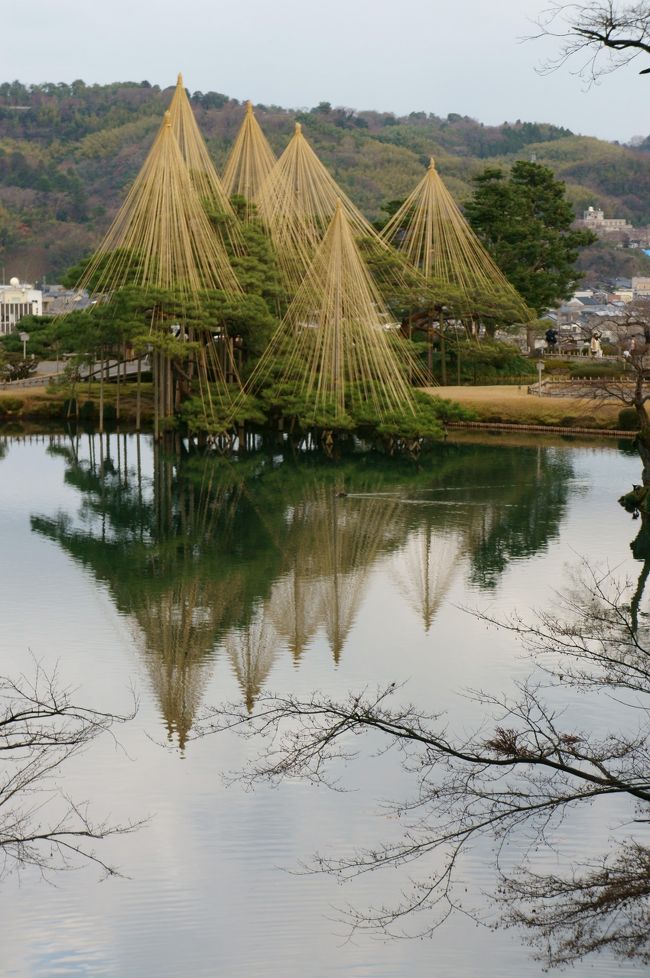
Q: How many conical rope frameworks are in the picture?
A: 6